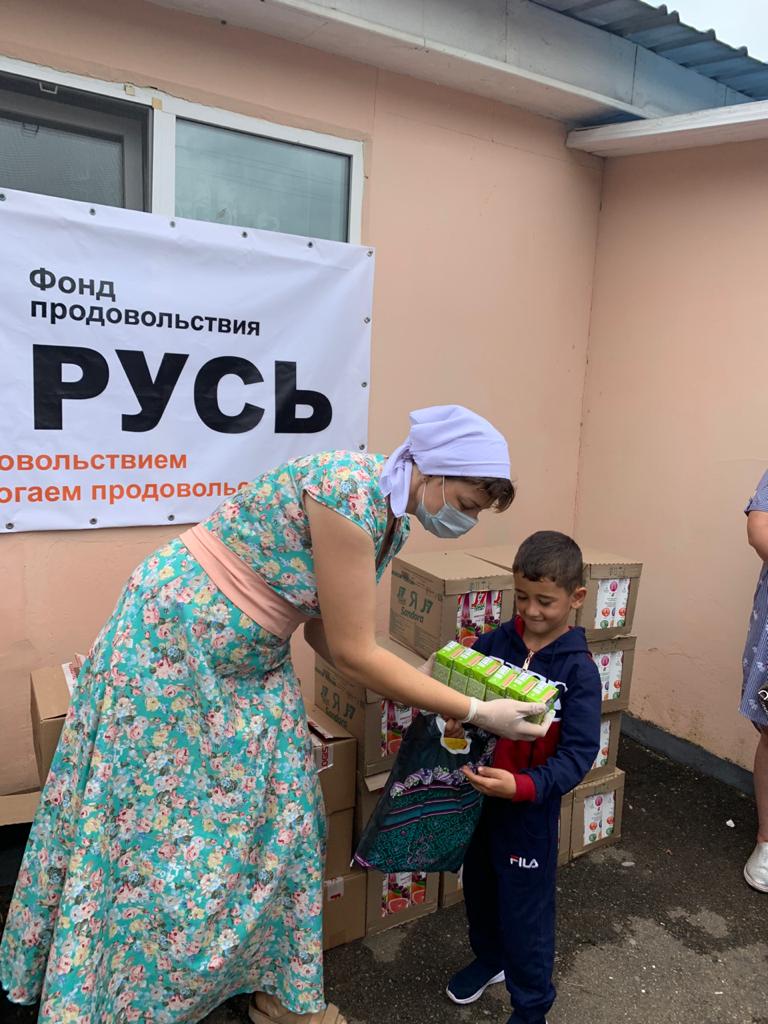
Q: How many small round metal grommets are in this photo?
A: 12